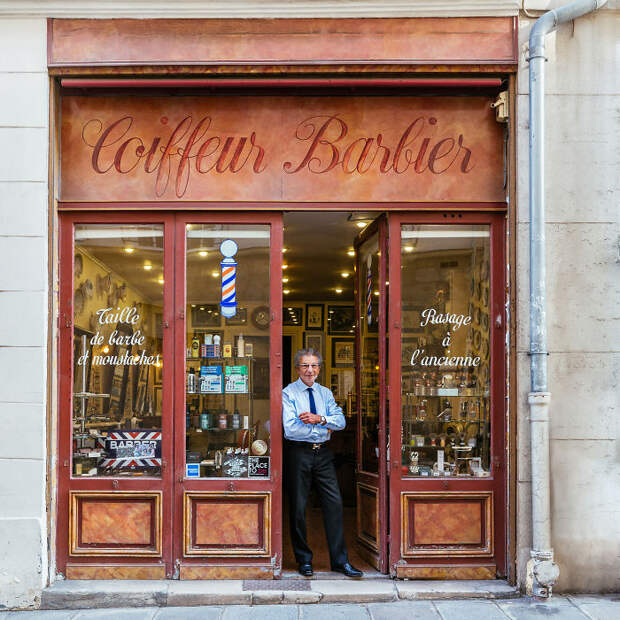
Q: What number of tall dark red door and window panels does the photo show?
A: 4